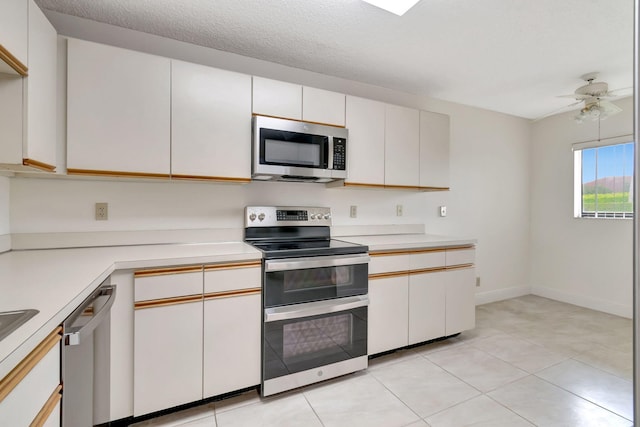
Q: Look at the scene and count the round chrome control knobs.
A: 5